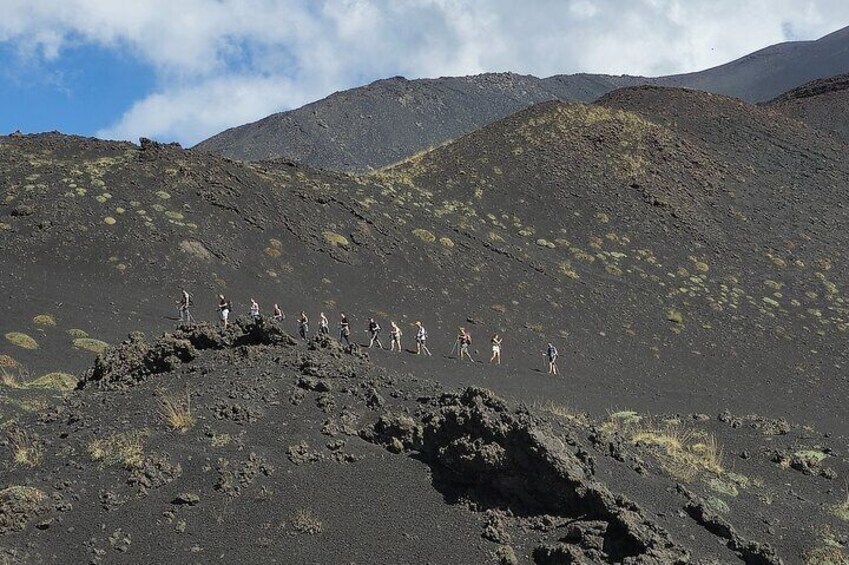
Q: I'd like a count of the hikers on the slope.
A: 13